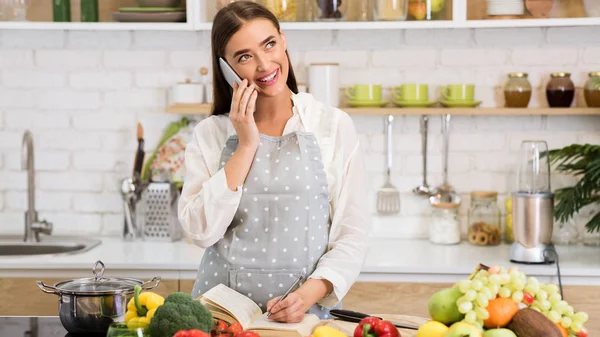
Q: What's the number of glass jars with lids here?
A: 5